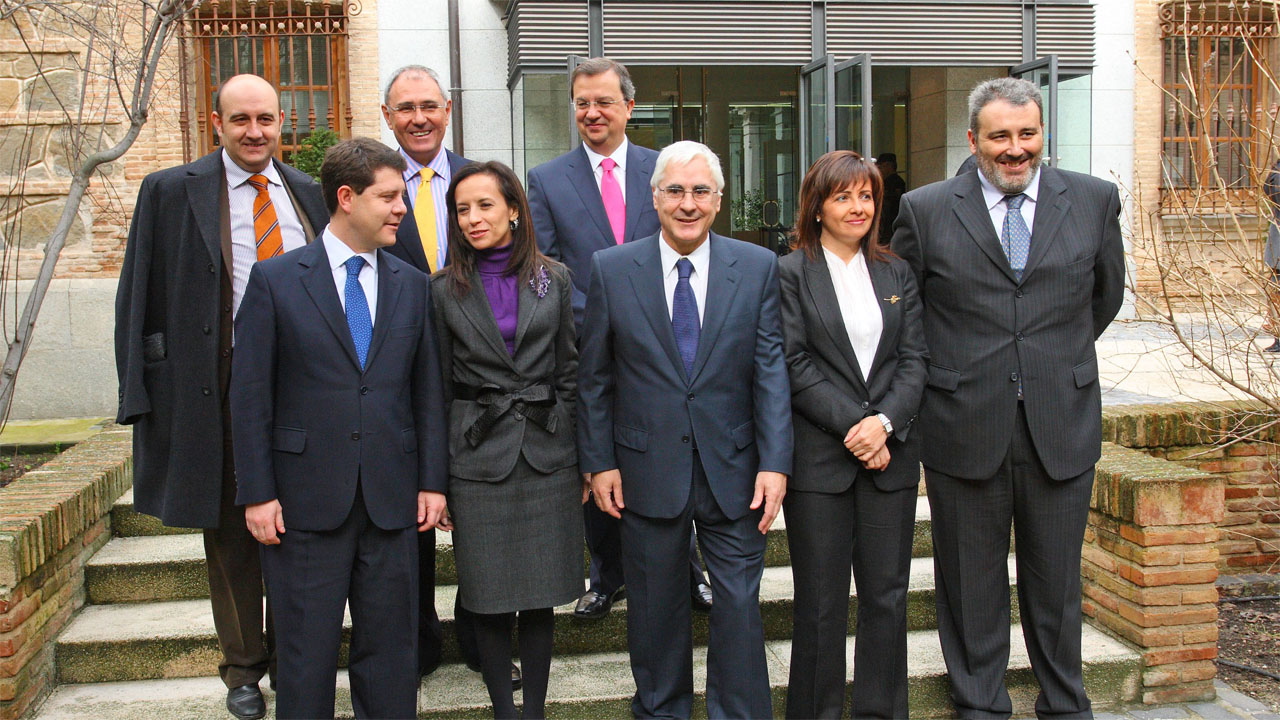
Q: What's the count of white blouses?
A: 1